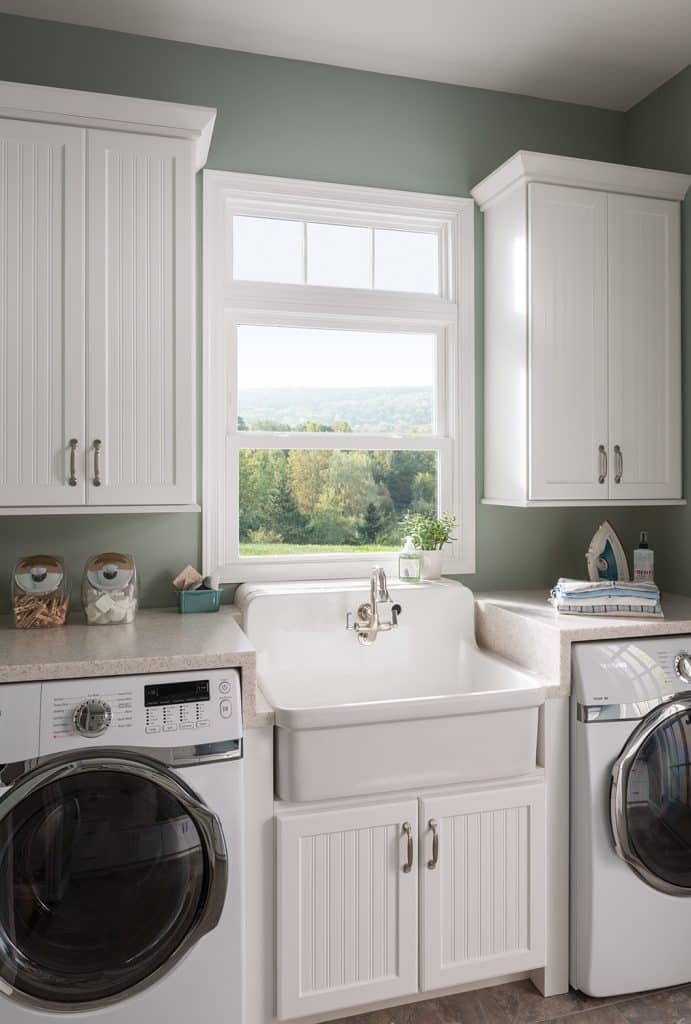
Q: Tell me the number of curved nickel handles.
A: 6